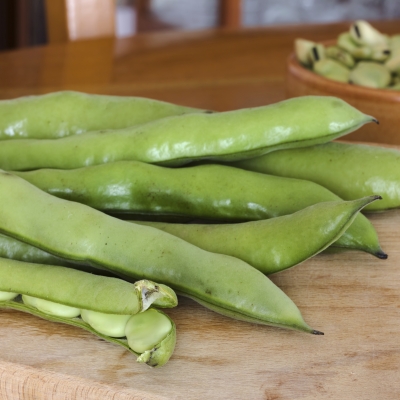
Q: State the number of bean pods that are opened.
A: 1